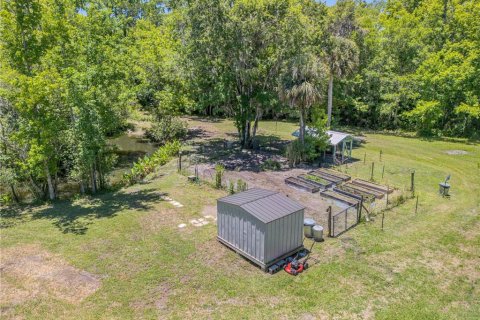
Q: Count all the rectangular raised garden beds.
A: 8